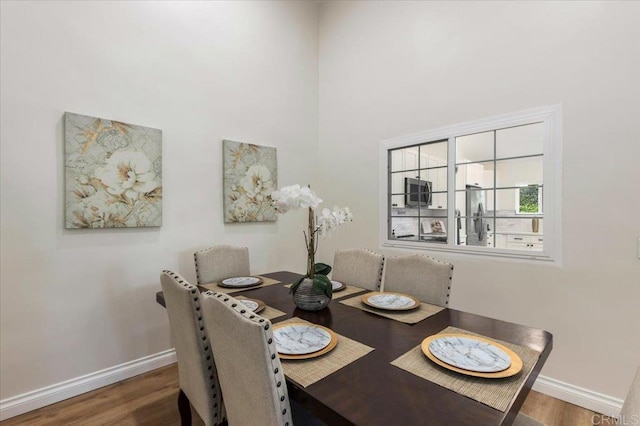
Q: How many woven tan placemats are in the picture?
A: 6